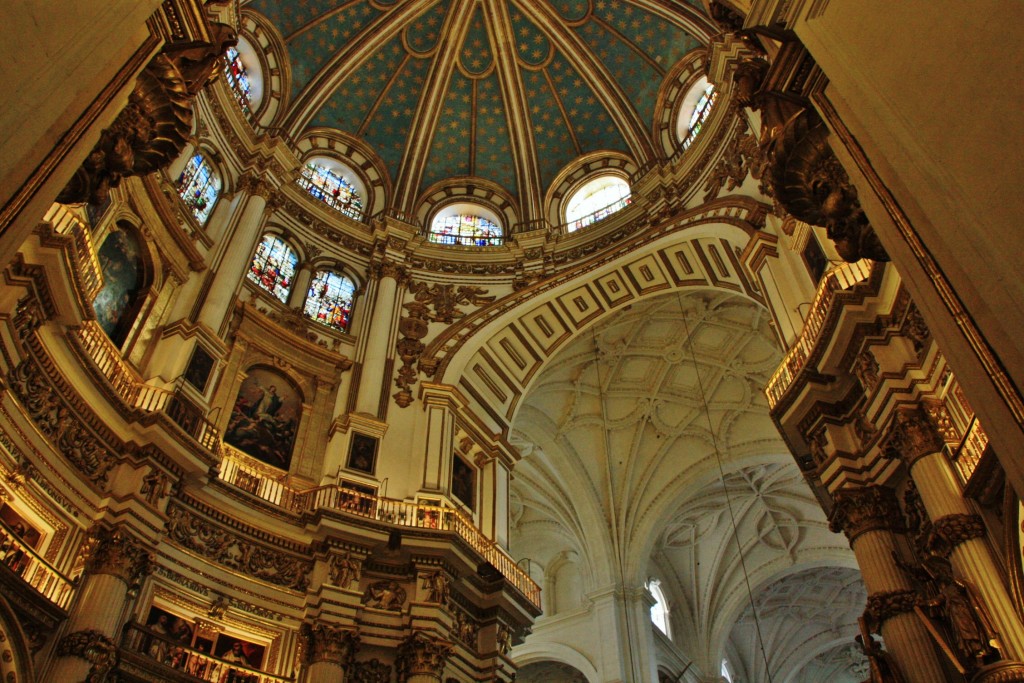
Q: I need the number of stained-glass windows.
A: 8